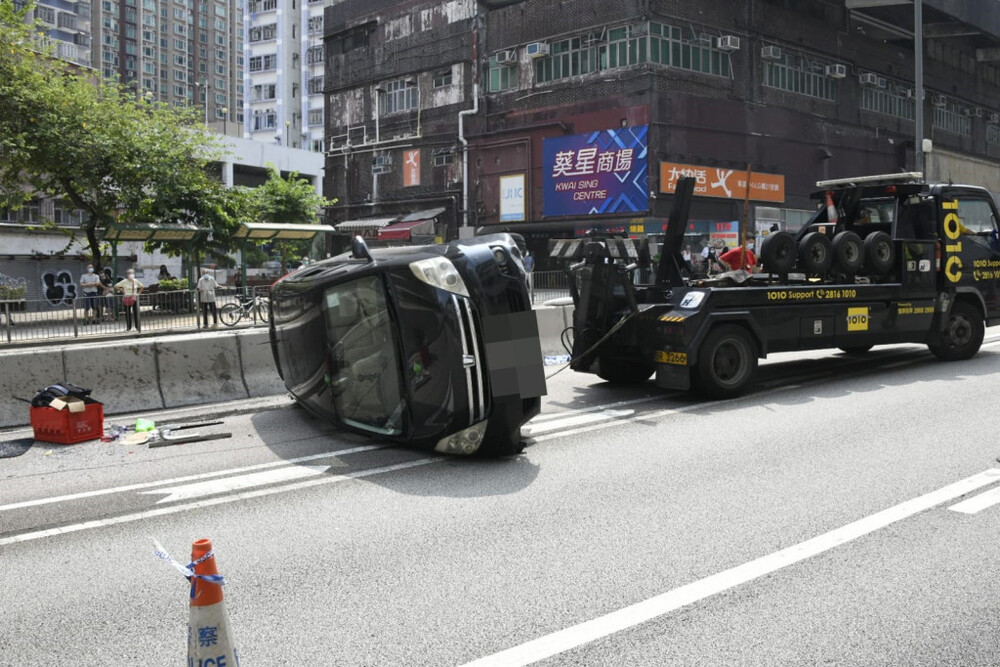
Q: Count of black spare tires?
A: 4